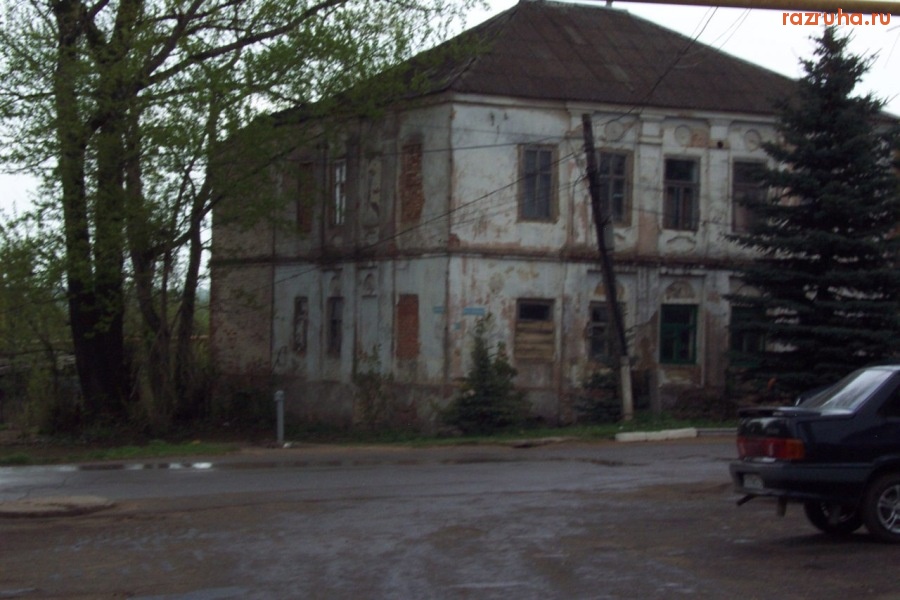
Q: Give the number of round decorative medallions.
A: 3